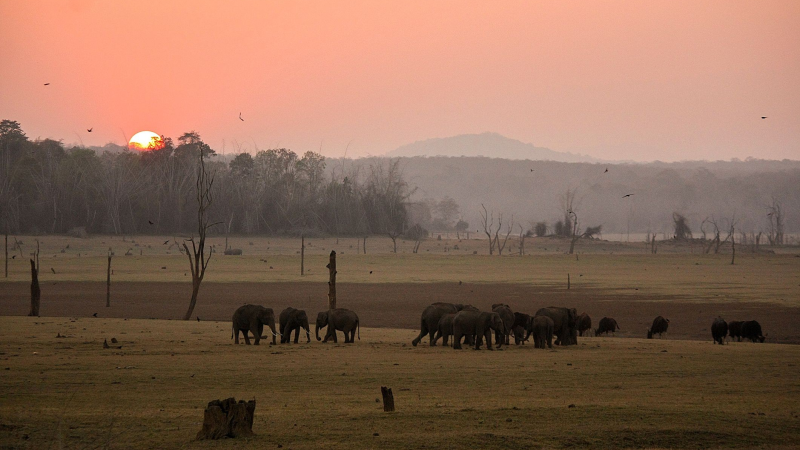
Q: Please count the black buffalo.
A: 6